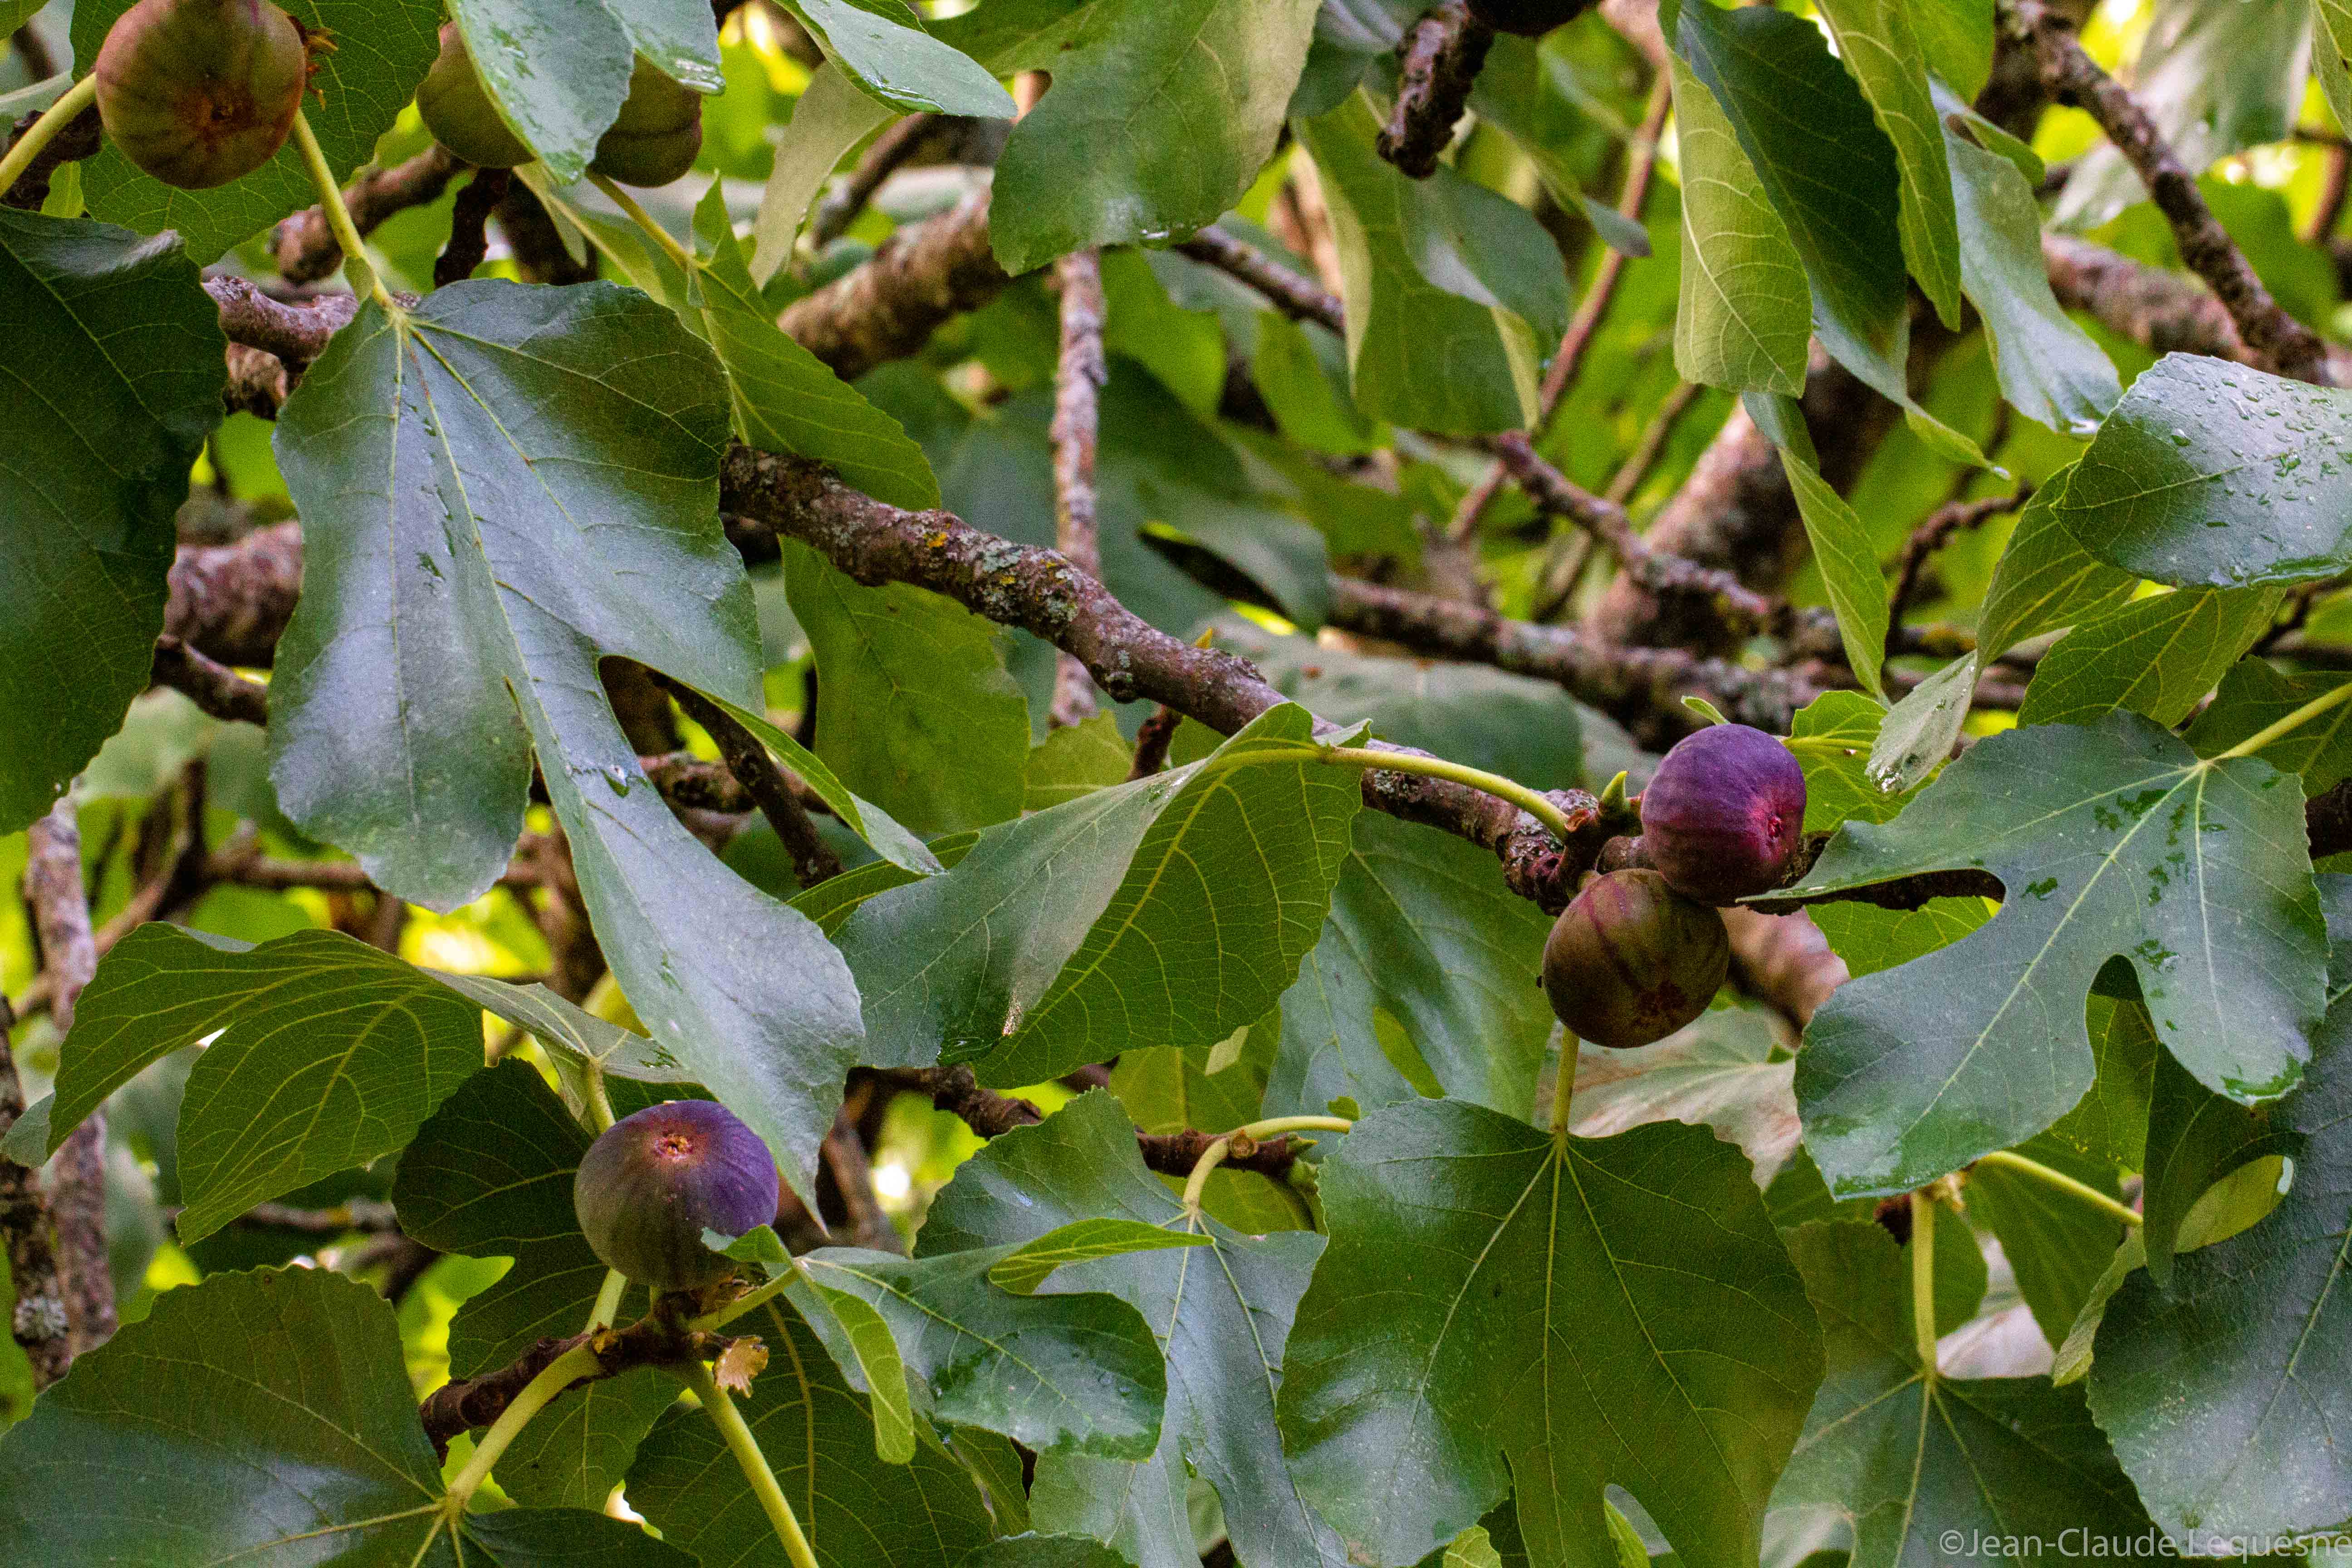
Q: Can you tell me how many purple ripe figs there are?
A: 2